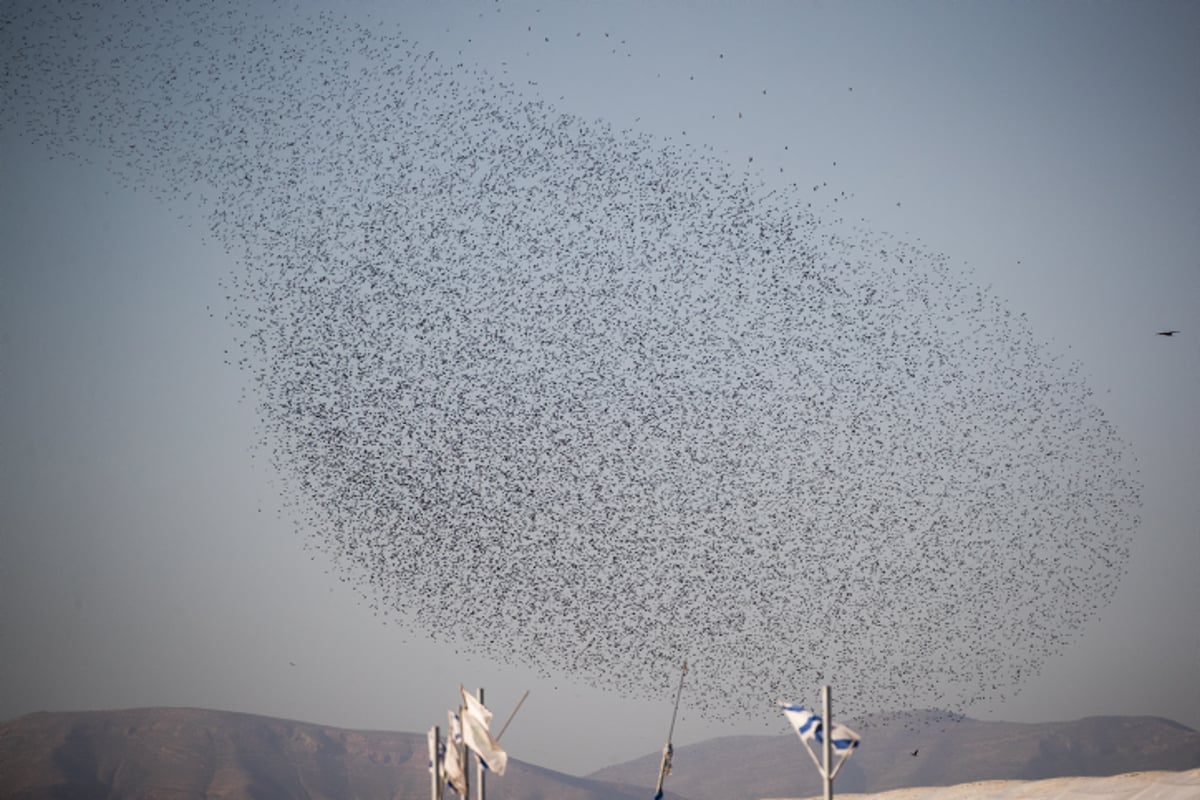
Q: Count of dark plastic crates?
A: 0